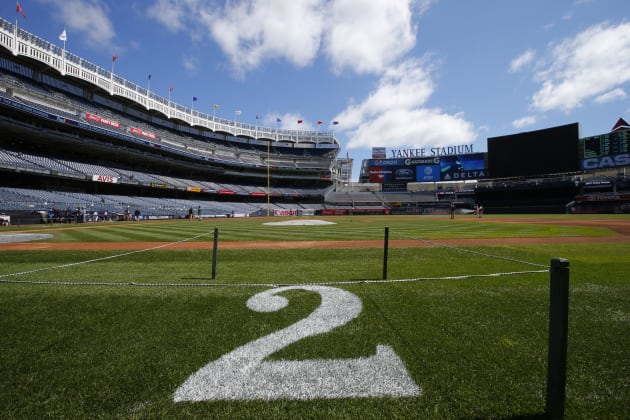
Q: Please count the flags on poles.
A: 13